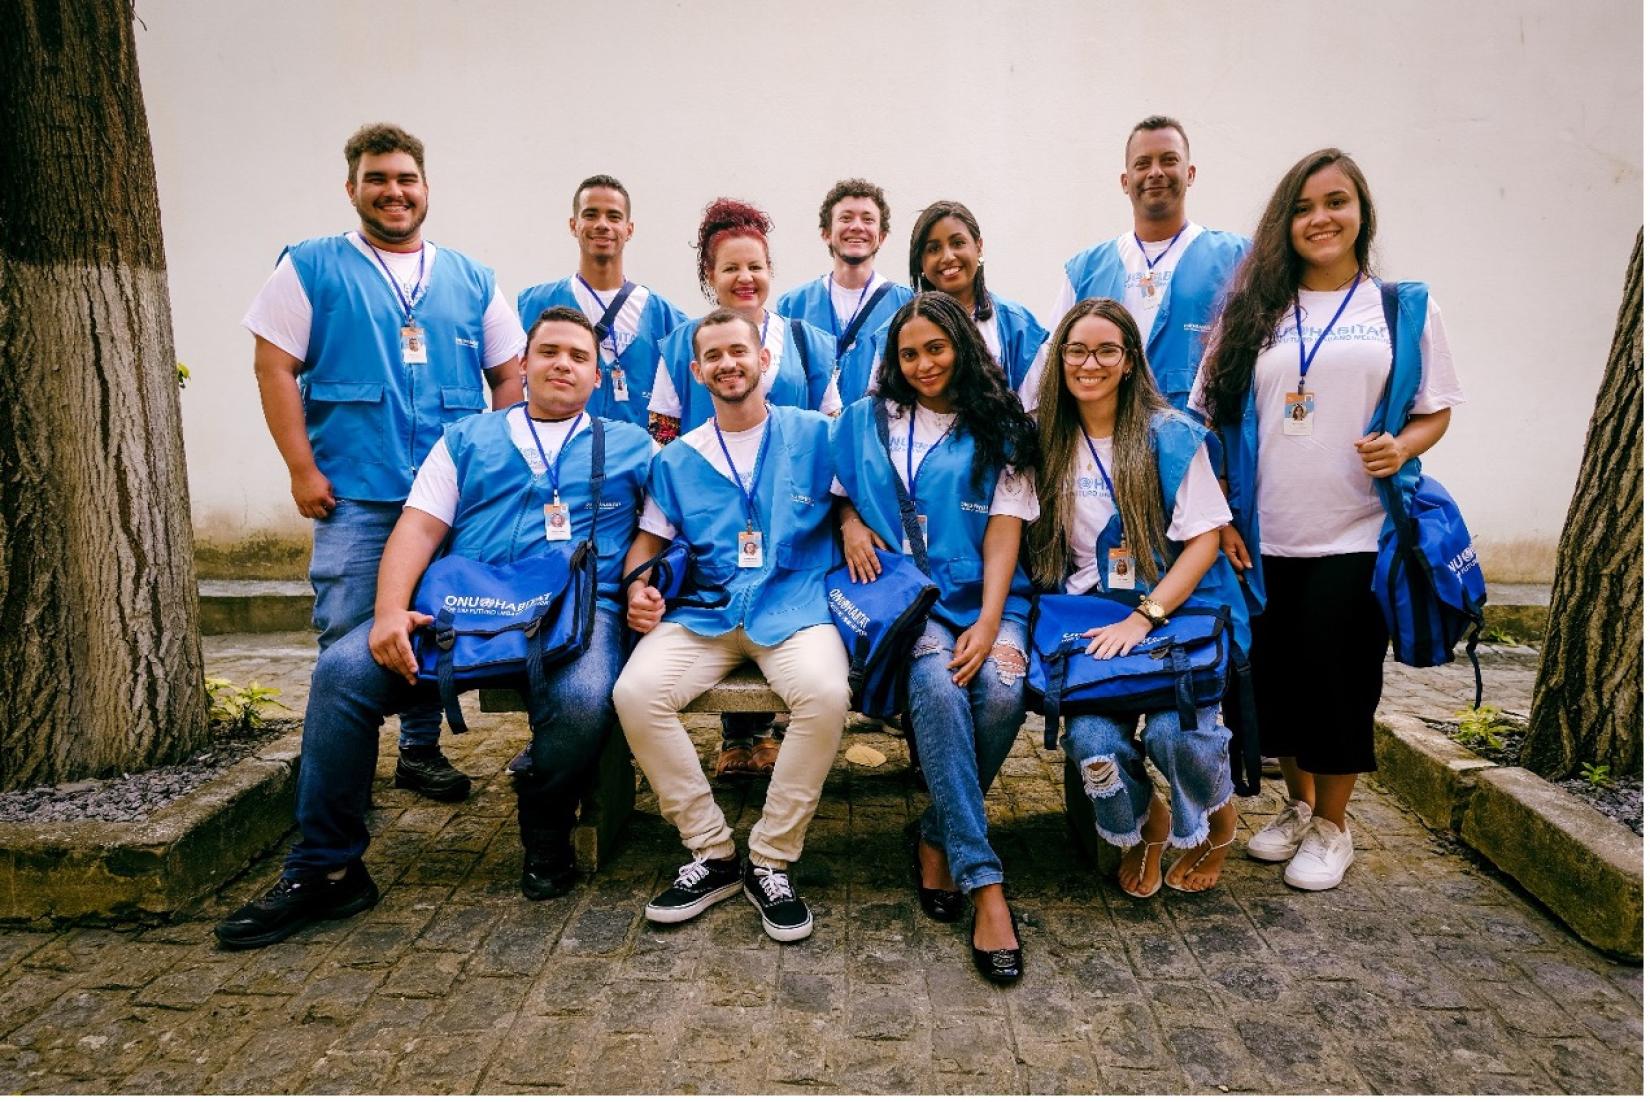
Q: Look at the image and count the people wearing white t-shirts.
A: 11